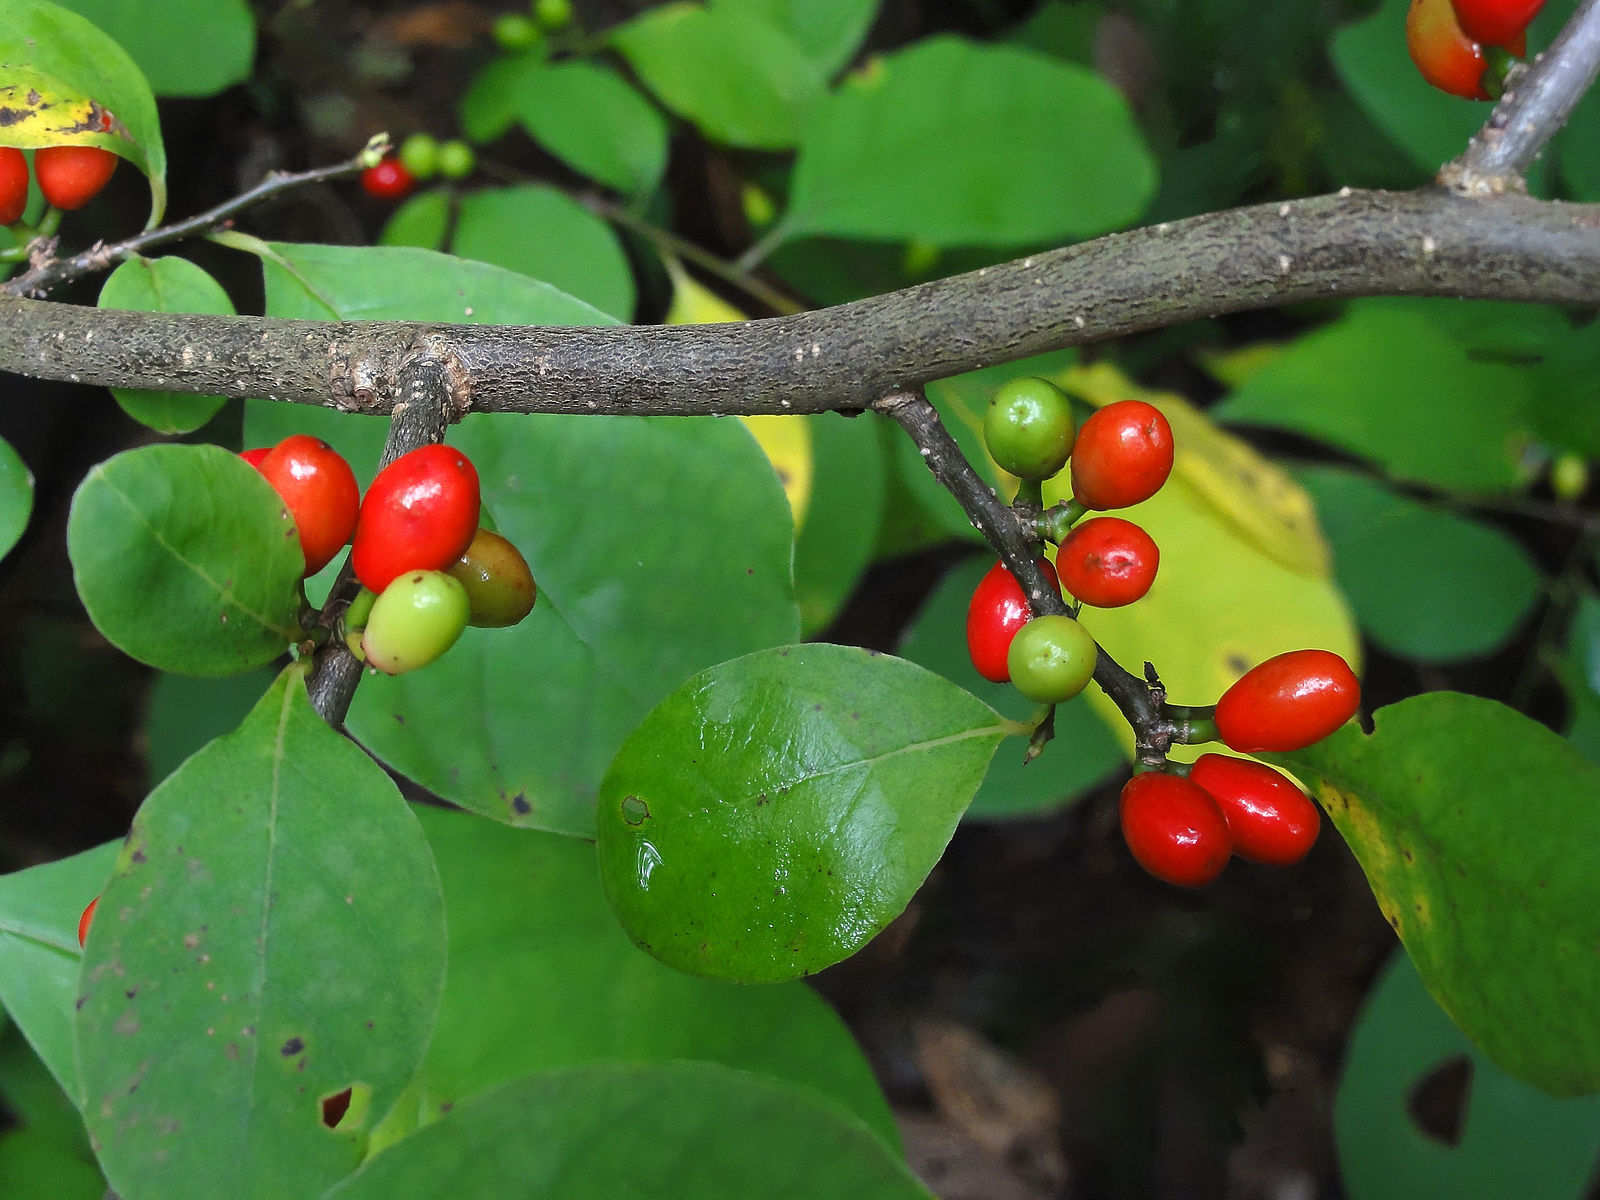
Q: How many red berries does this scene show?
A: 15